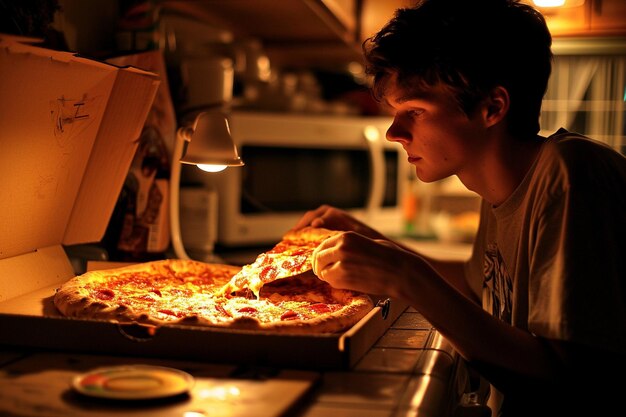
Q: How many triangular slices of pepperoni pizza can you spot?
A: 1